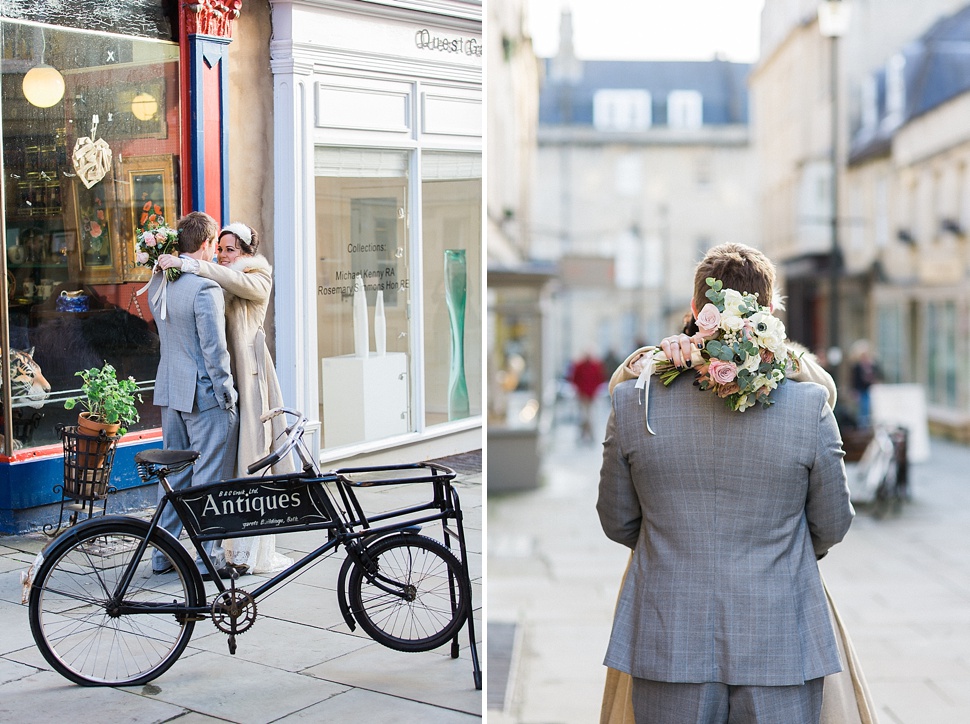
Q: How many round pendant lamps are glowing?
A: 2